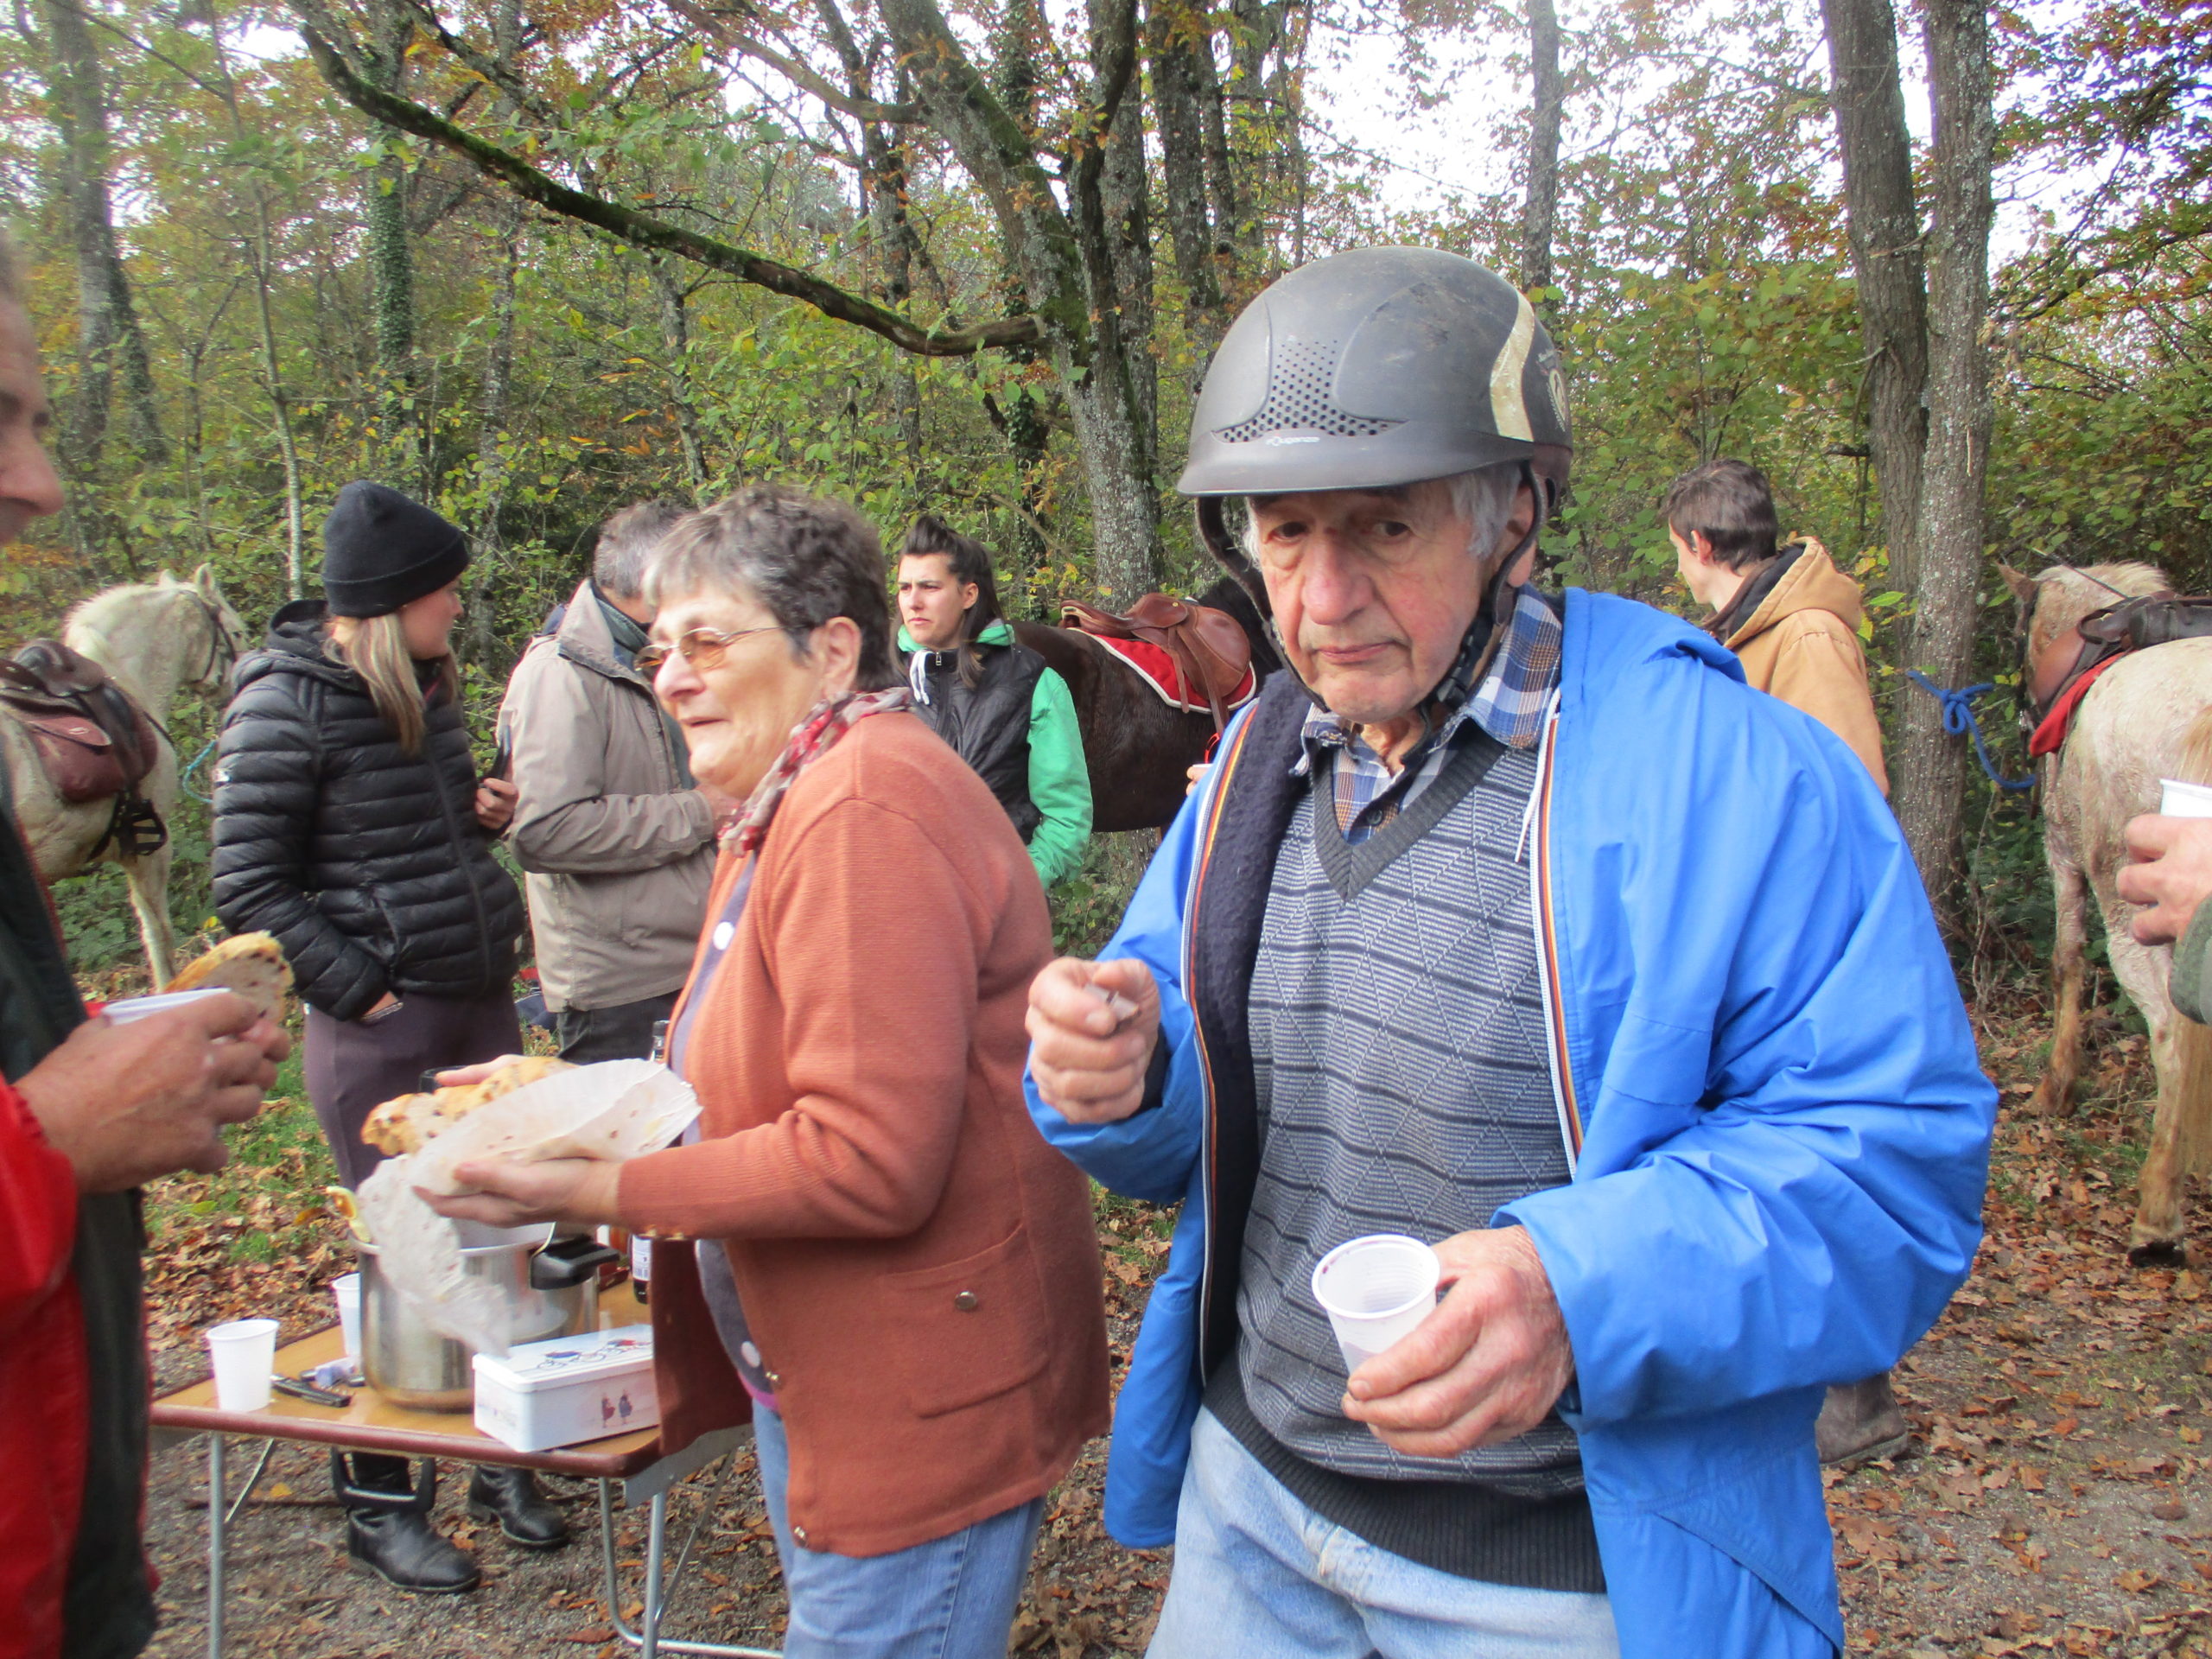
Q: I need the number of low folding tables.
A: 1